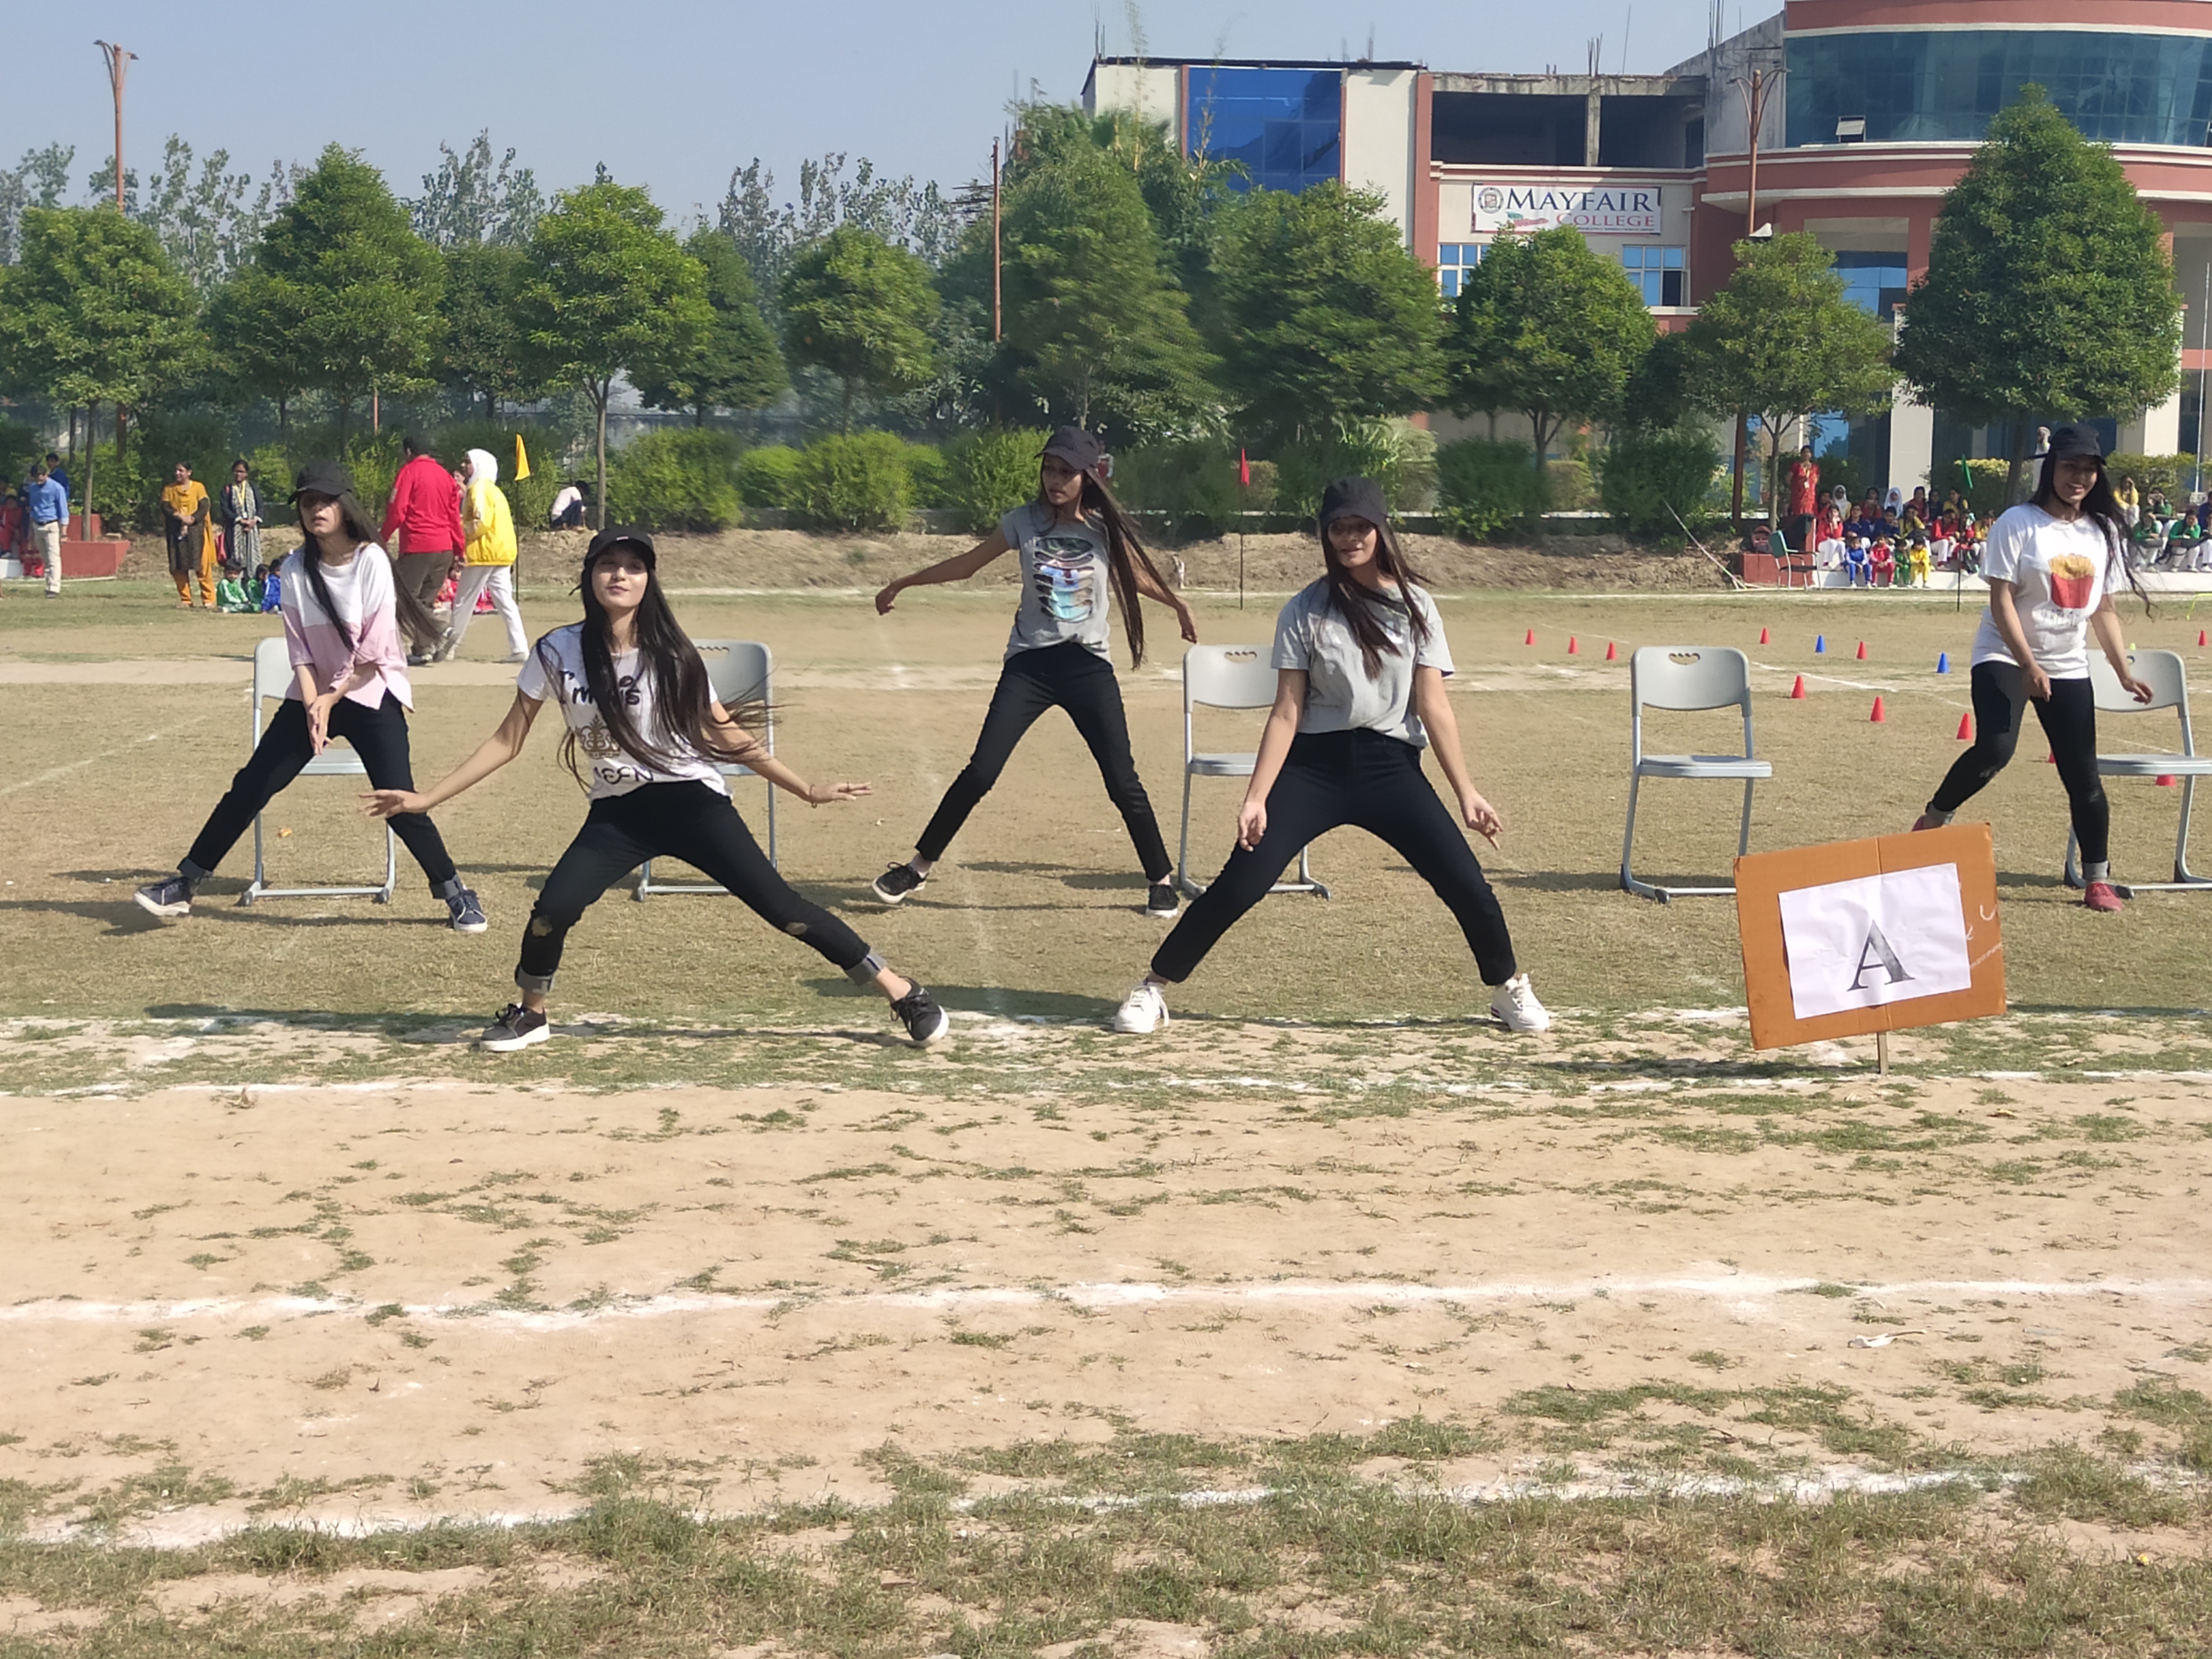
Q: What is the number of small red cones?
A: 11